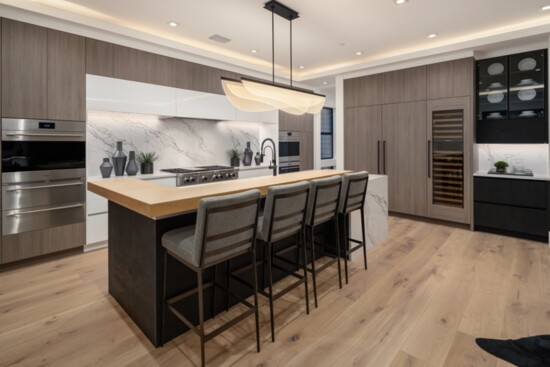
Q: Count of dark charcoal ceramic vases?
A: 6